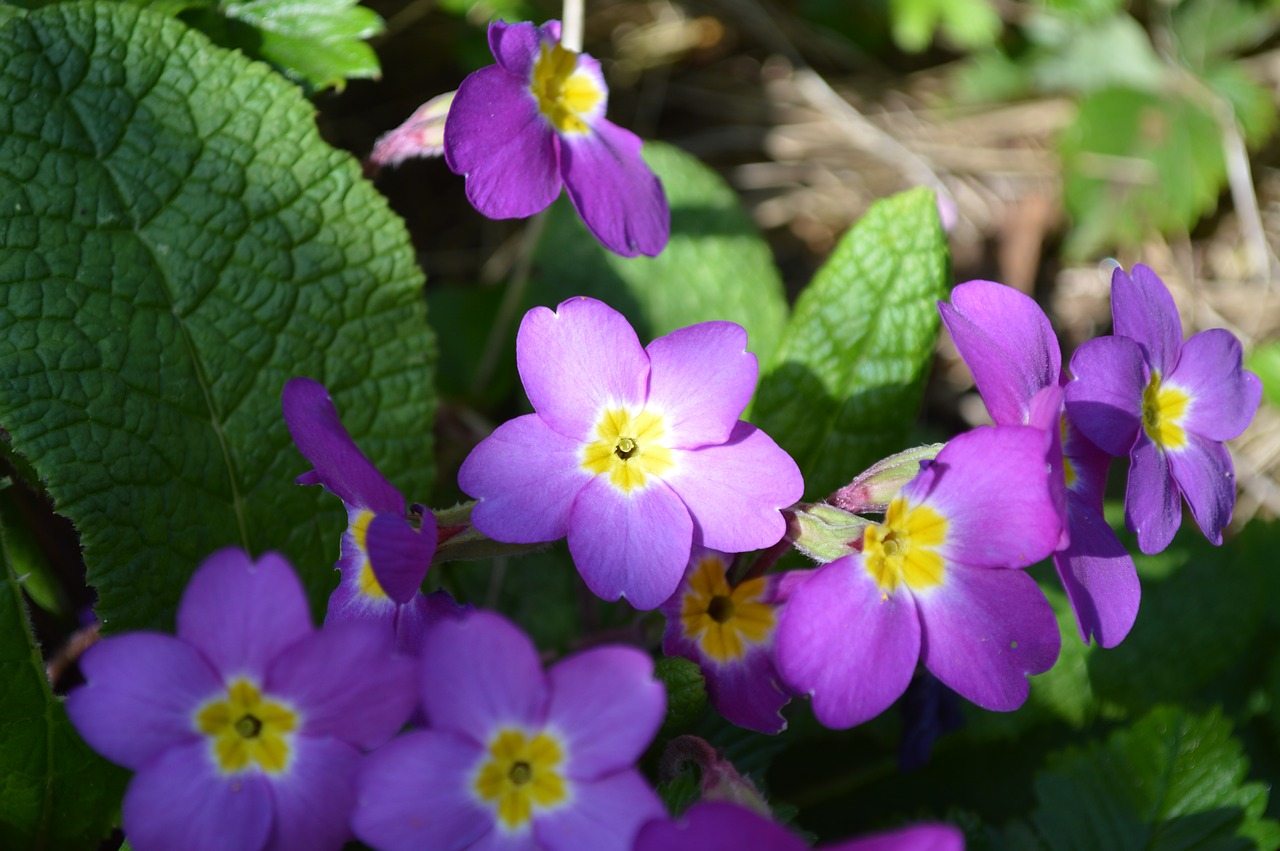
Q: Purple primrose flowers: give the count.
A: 10